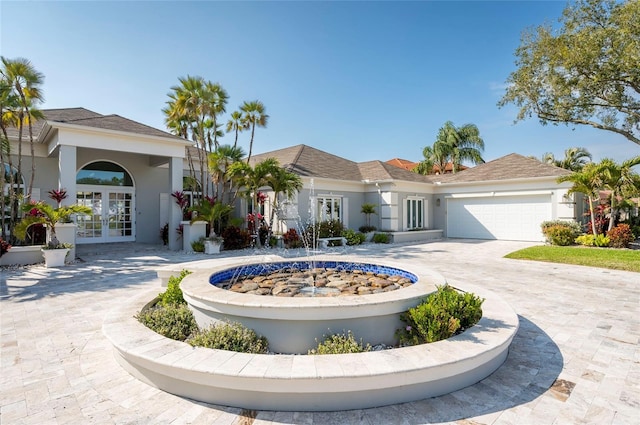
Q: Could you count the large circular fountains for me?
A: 1